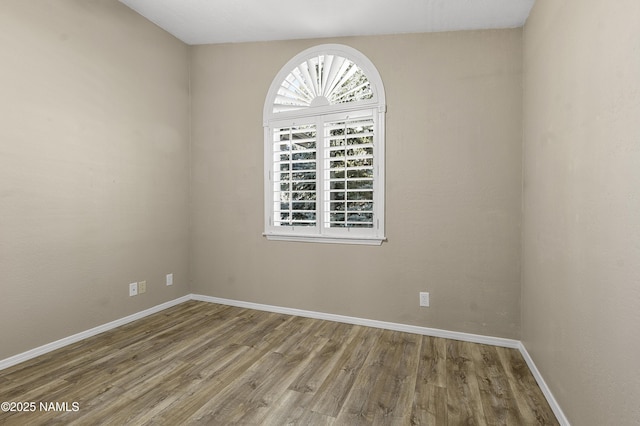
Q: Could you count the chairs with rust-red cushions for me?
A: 0